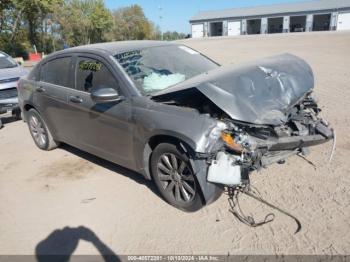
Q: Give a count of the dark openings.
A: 5